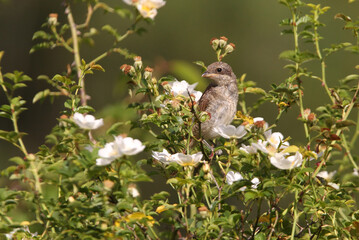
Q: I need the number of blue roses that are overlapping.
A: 0